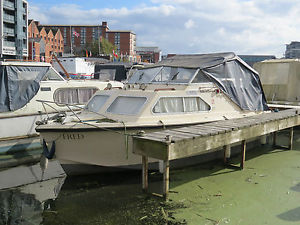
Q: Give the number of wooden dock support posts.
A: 6